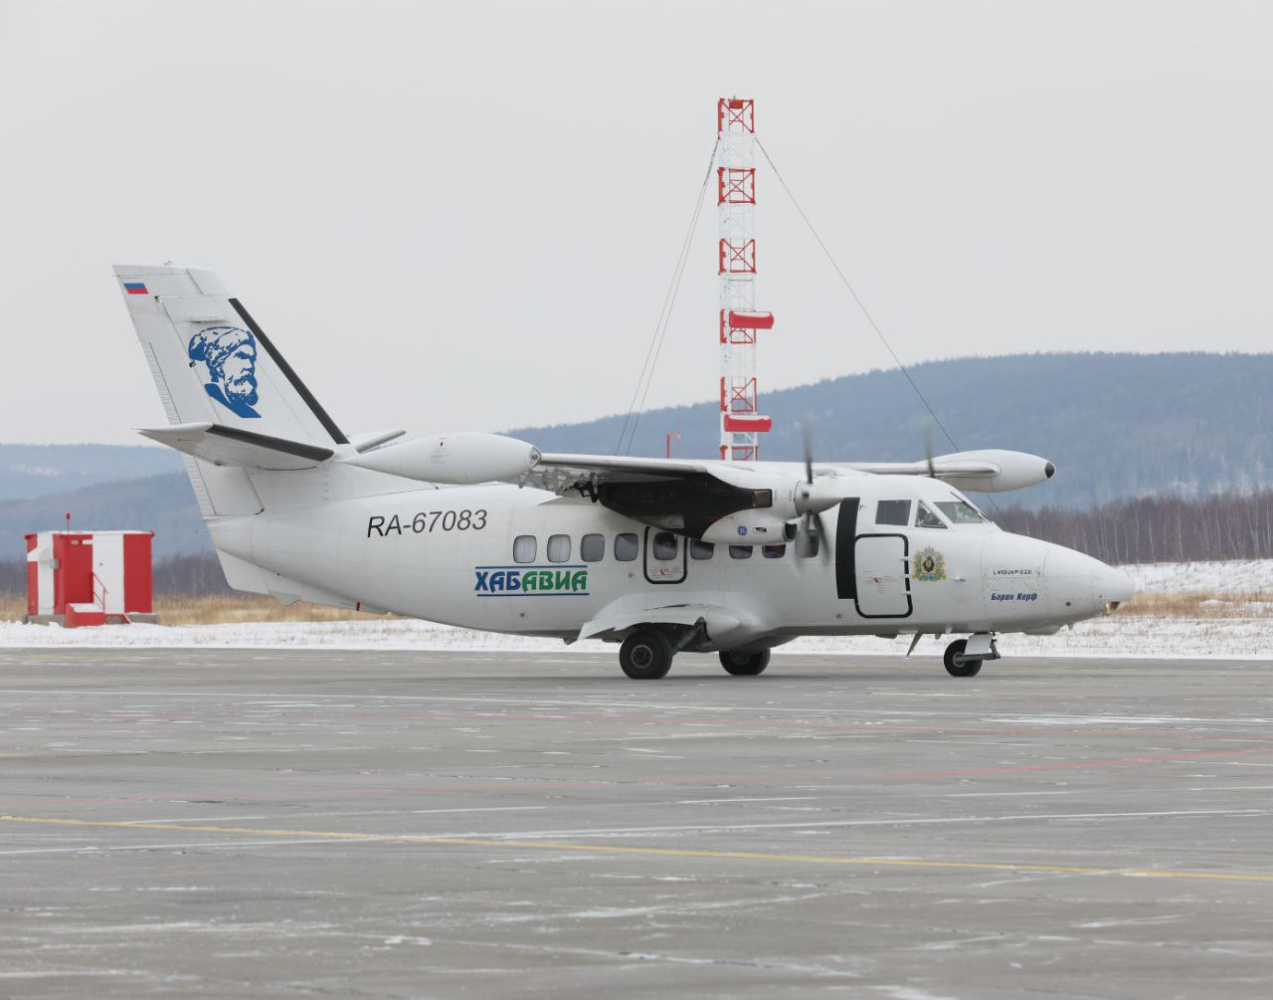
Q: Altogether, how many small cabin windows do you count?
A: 9